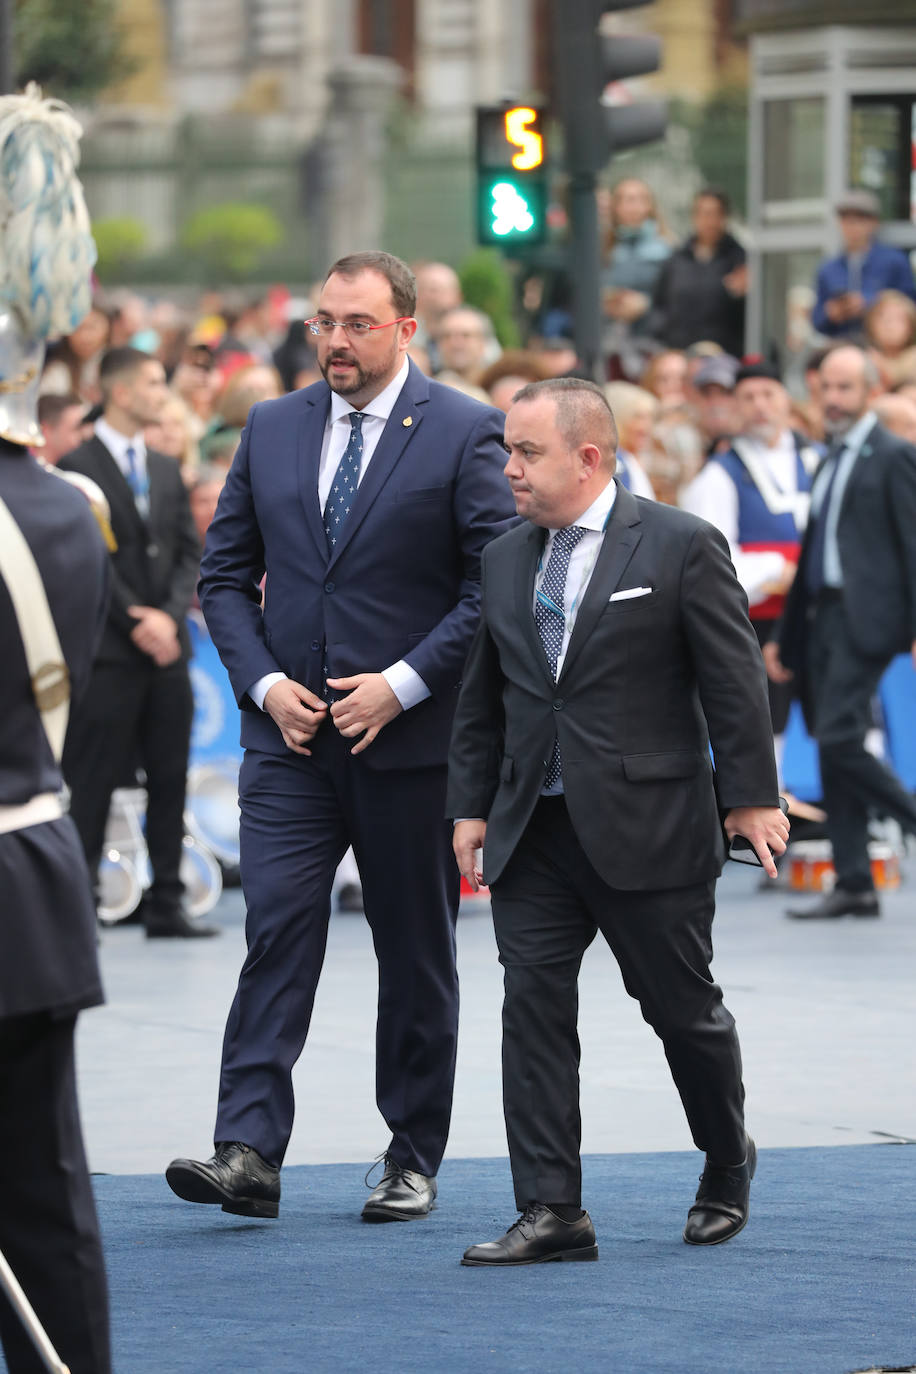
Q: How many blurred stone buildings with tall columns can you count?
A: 1